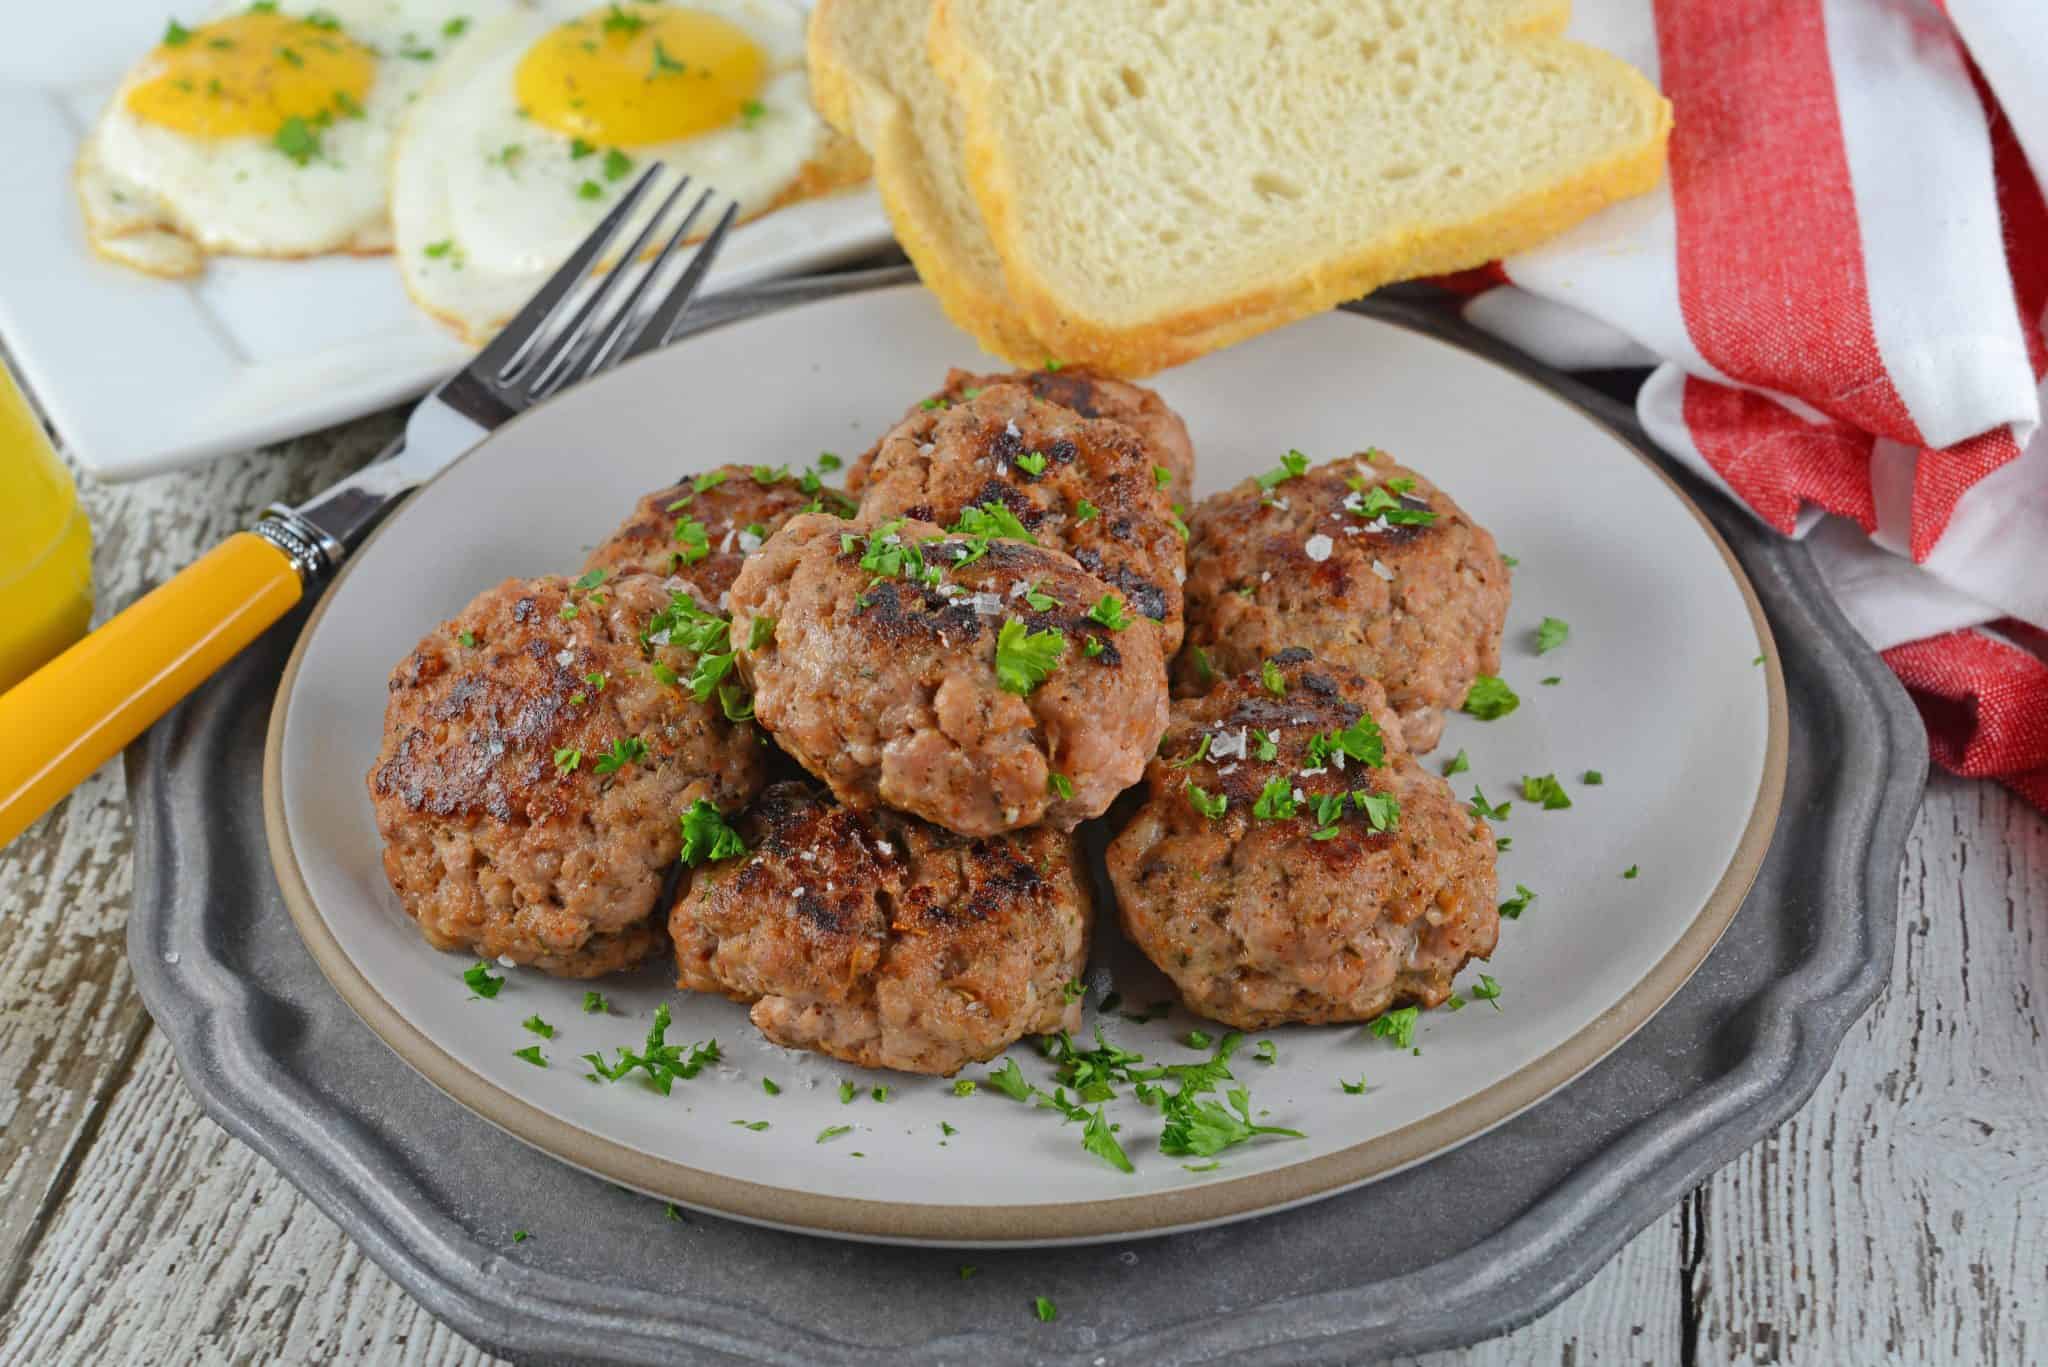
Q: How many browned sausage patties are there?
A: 8